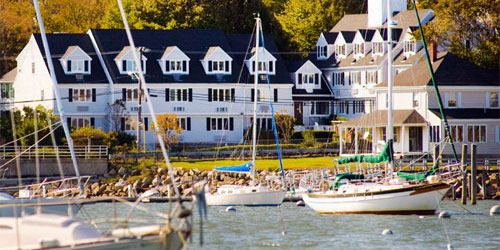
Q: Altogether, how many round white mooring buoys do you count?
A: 5